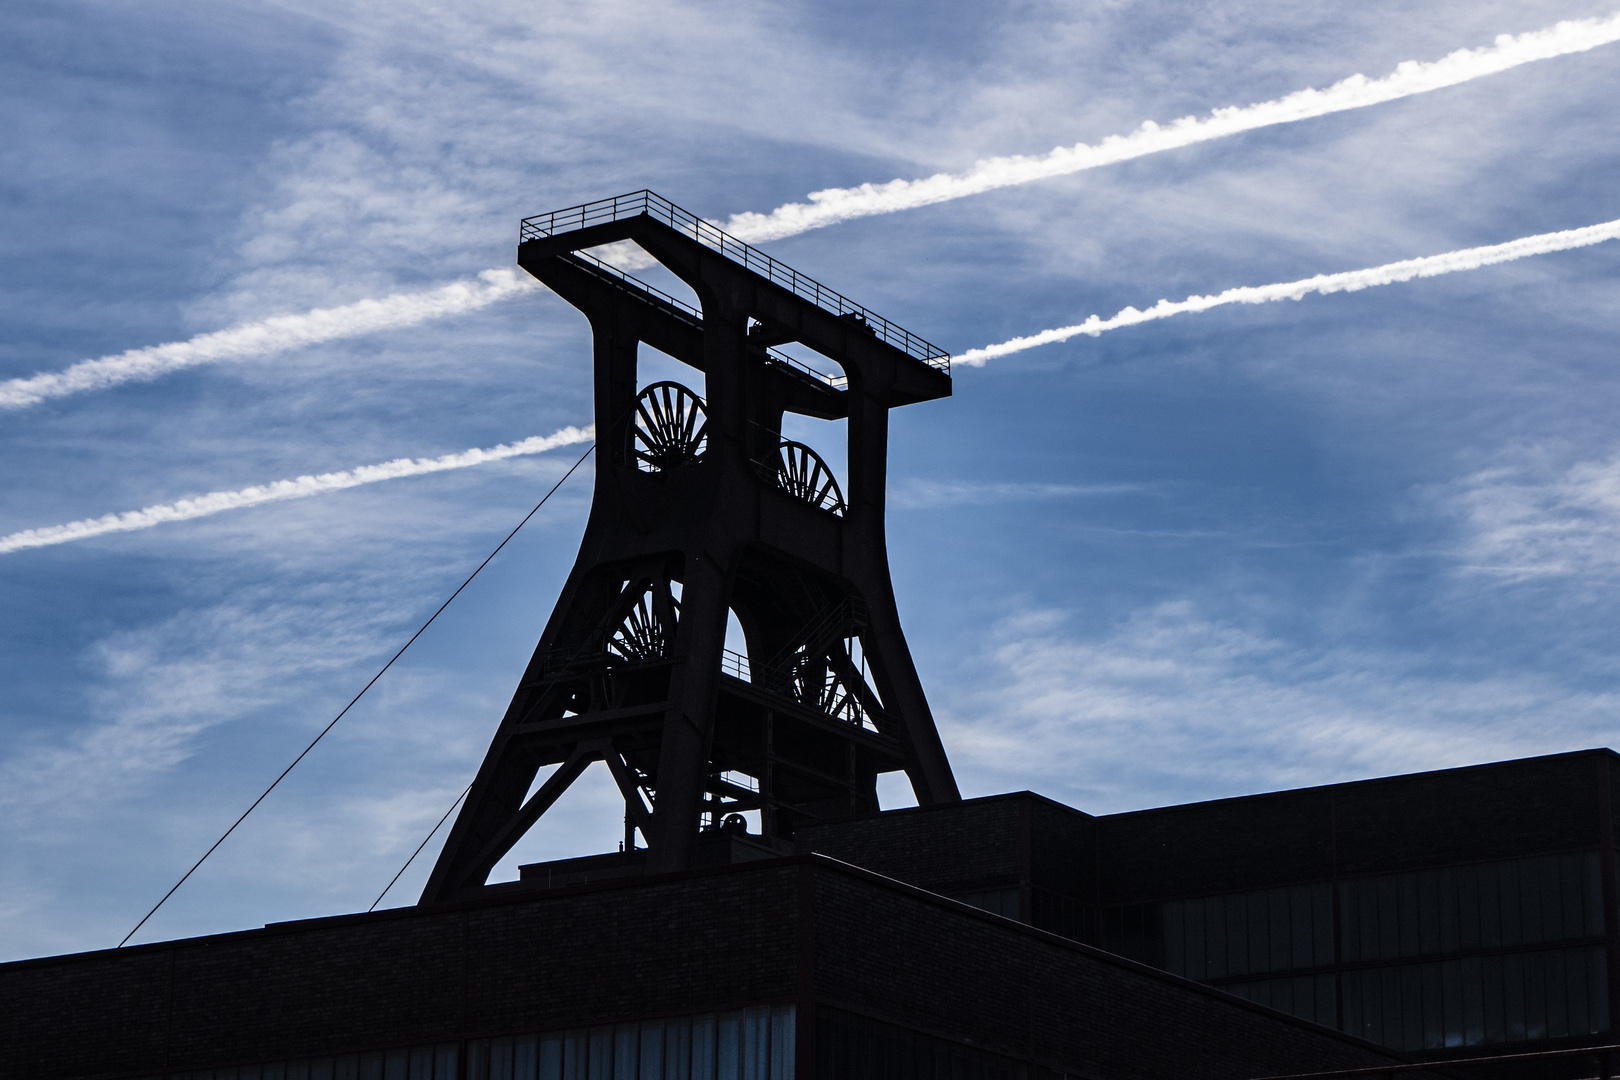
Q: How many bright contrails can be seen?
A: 2